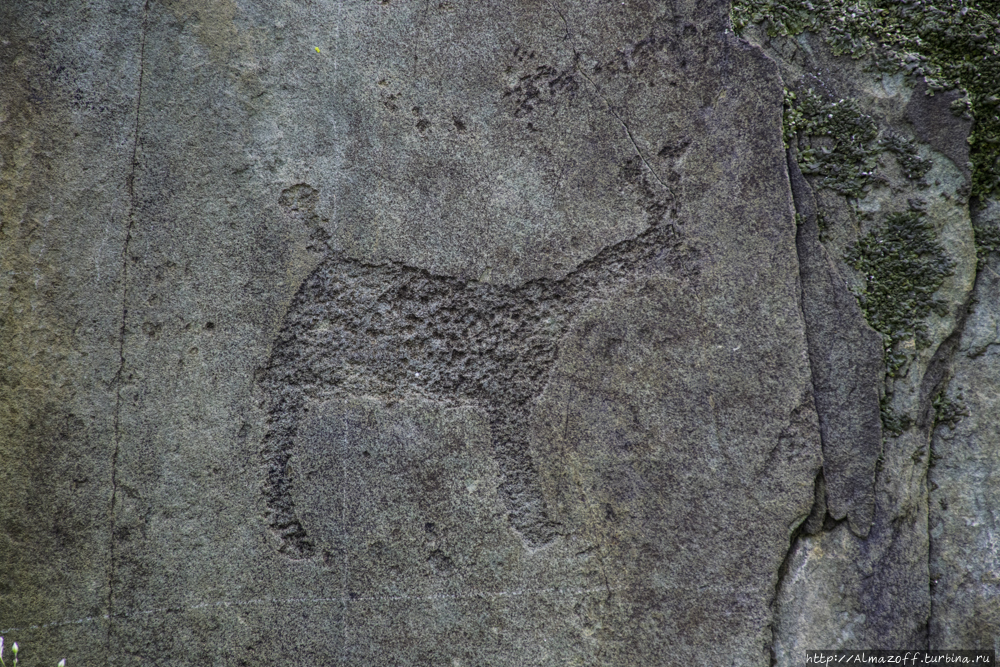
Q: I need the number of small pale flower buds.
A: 3